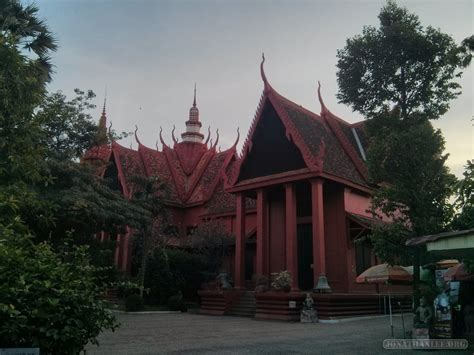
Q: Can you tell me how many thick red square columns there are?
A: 4